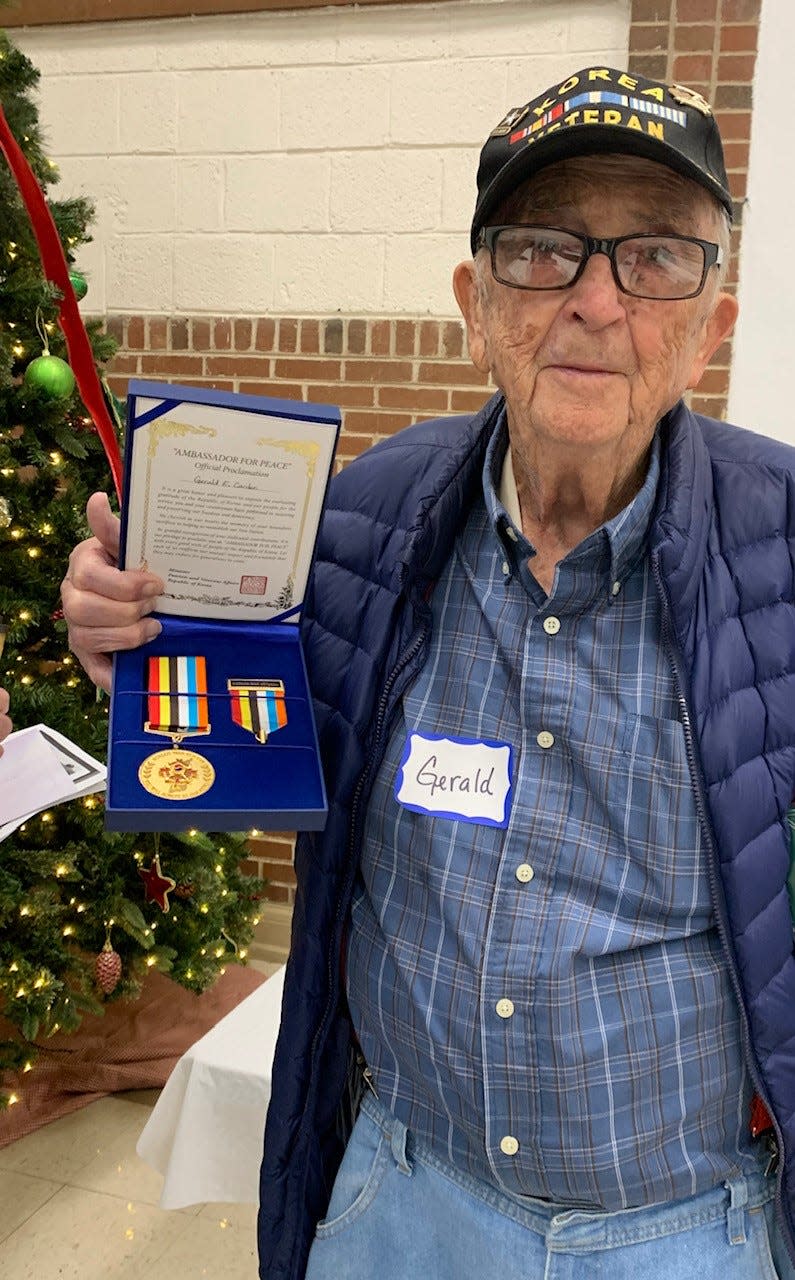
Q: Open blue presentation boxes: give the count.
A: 1